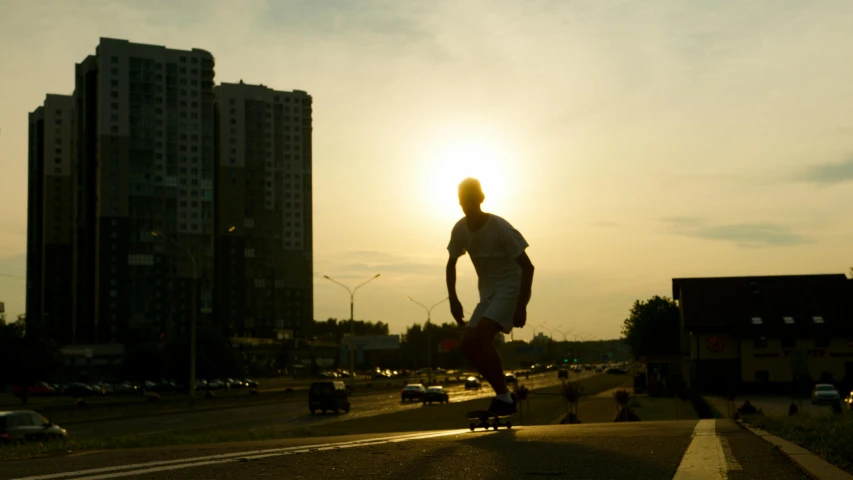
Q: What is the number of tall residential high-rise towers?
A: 3